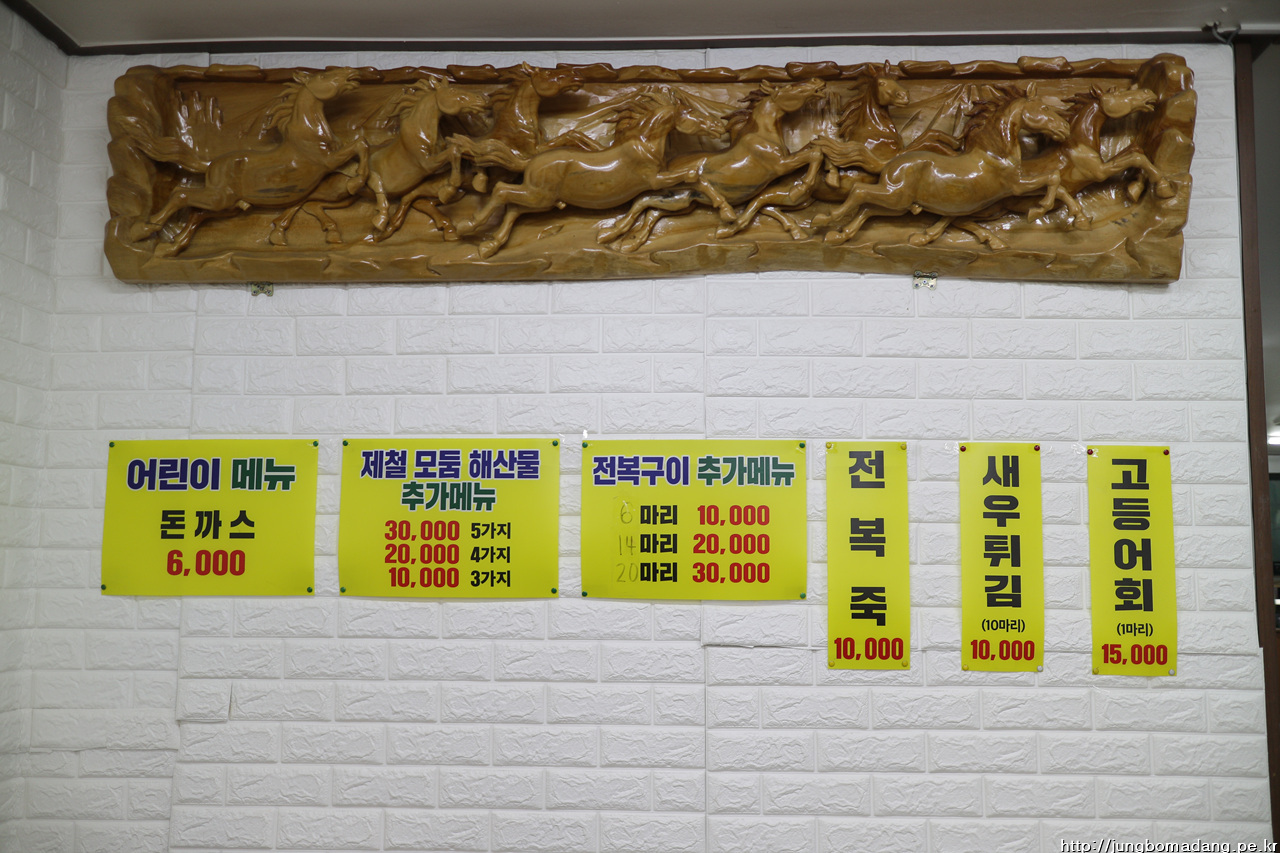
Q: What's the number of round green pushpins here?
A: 12